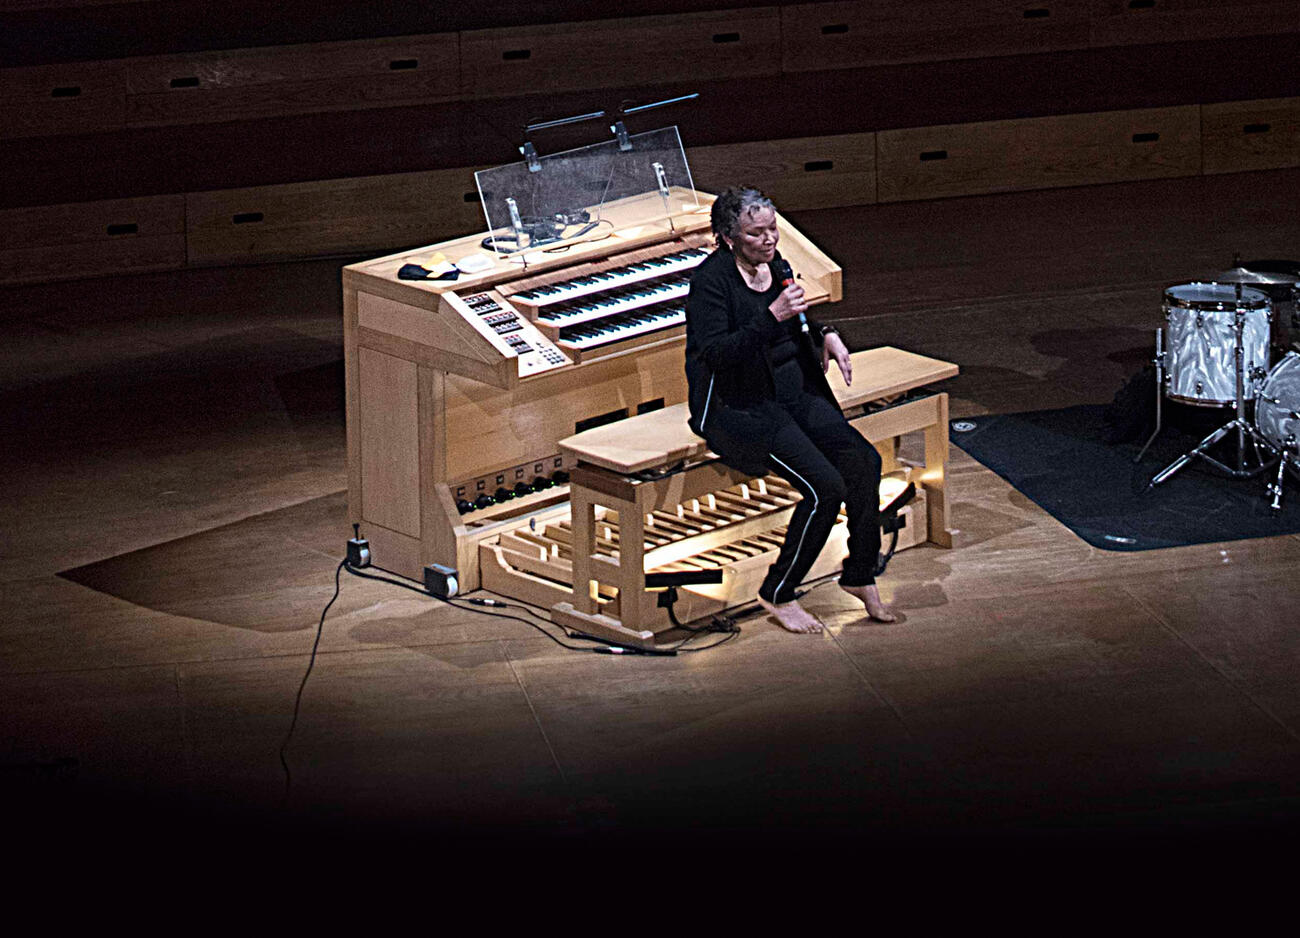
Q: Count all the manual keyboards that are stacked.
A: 3